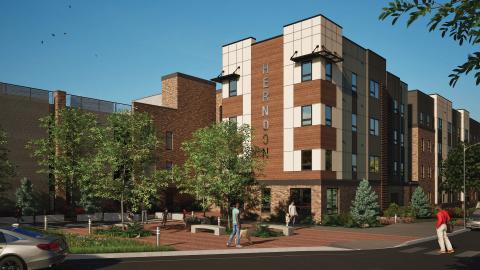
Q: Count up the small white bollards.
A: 6